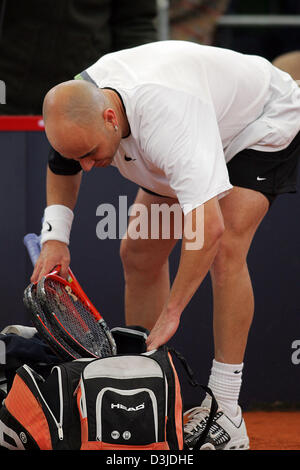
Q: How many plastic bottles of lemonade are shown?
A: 0